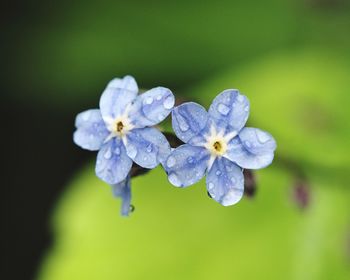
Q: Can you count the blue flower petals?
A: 10